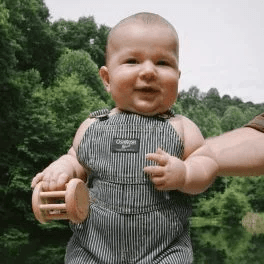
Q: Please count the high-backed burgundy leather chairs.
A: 0